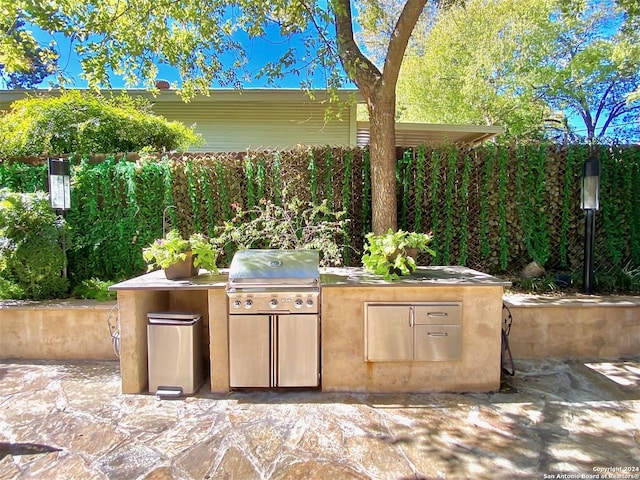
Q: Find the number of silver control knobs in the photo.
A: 5